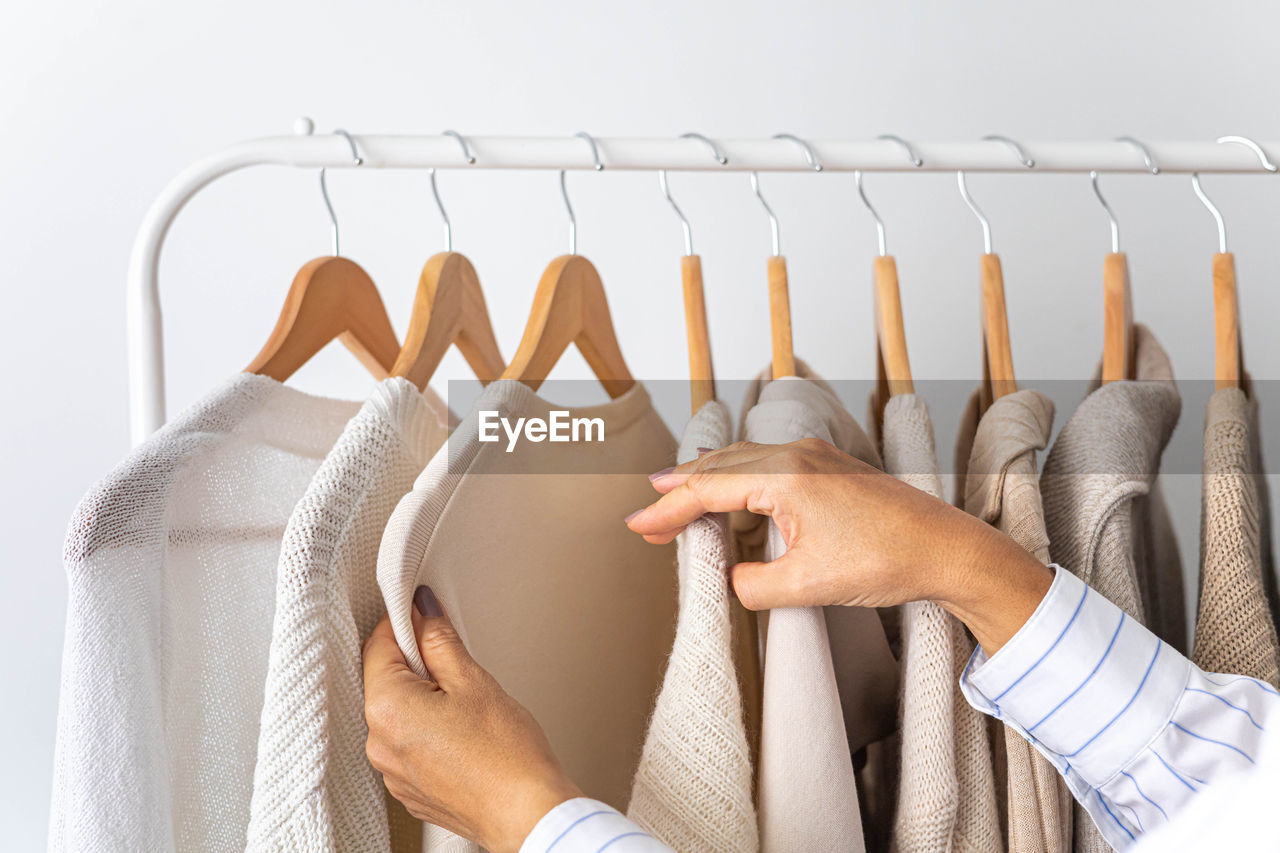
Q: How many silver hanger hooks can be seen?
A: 9